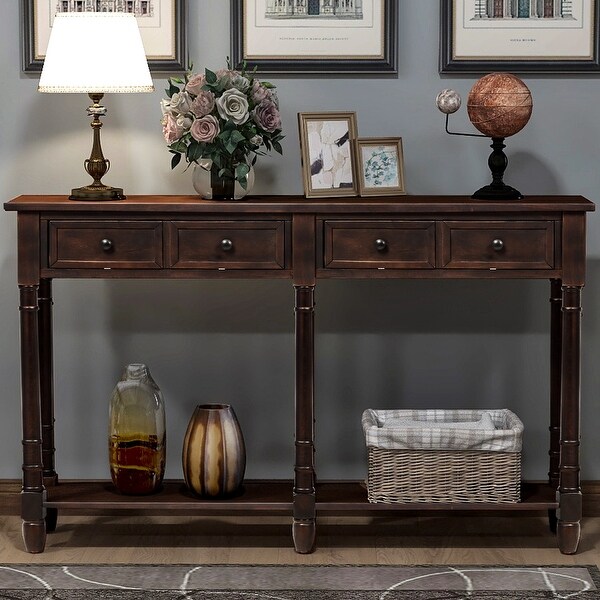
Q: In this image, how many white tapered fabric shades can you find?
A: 1